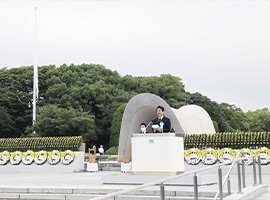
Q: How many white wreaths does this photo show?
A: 11